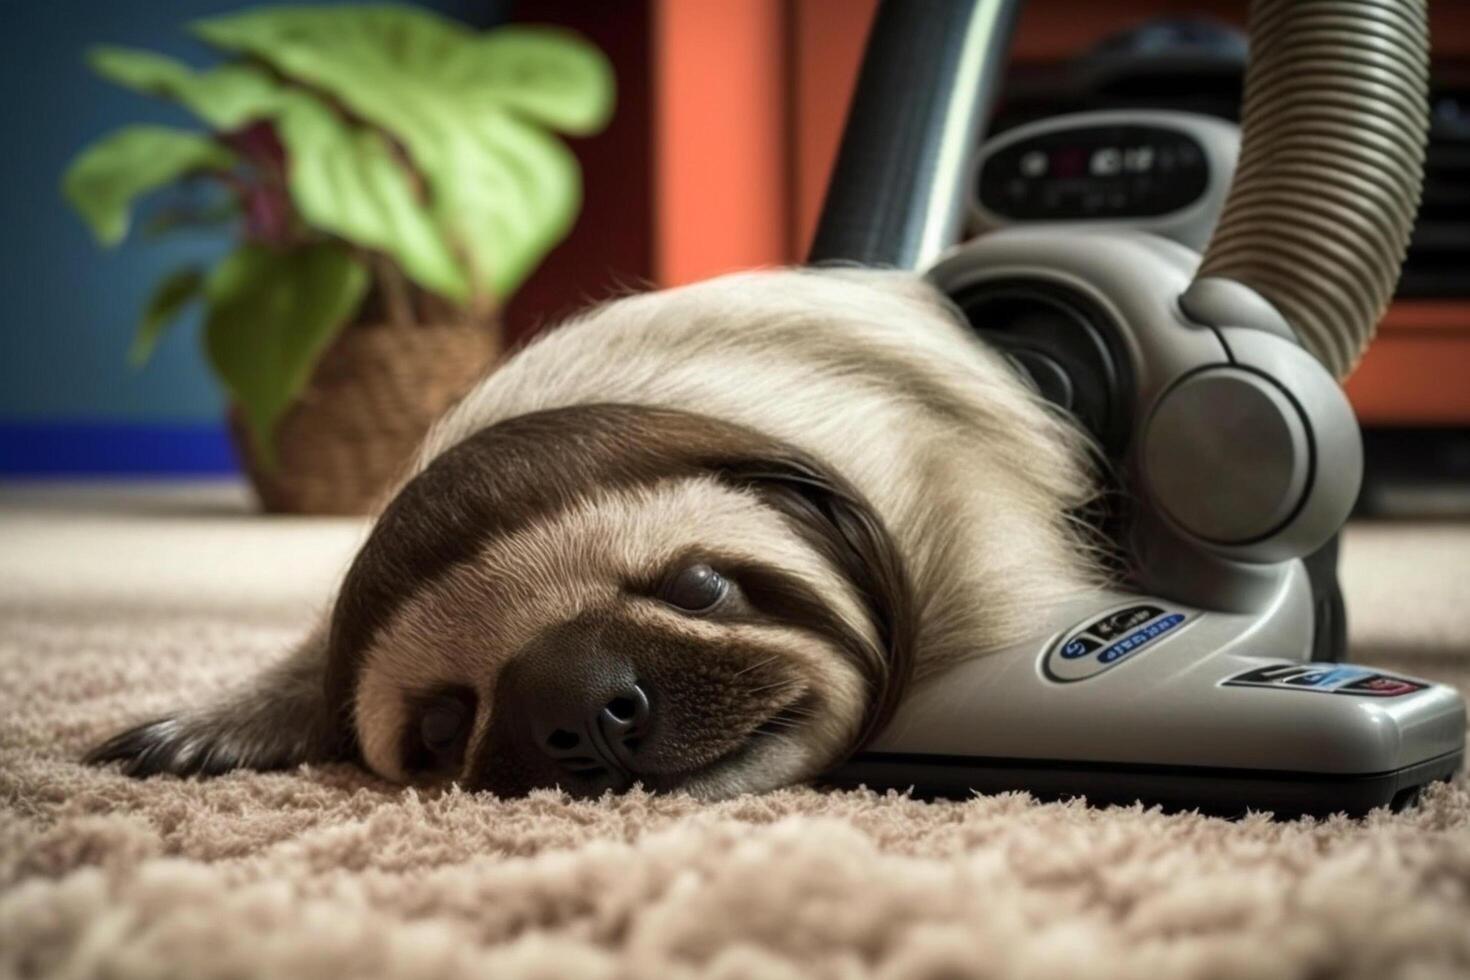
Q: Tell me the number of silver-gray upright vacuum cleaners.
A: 1